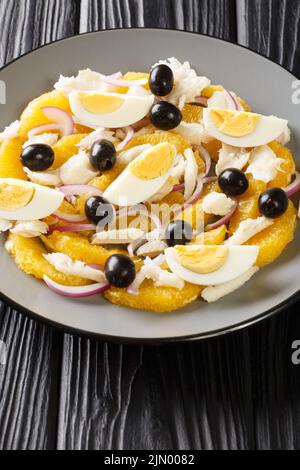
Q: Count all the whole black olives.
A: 9